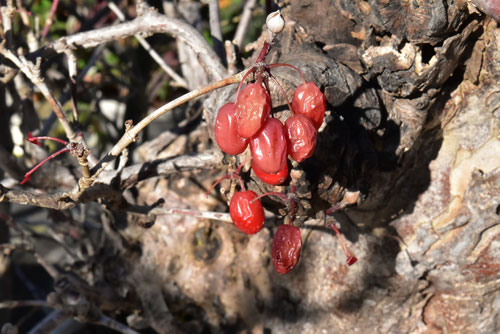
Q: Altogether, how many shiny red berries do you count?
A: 8